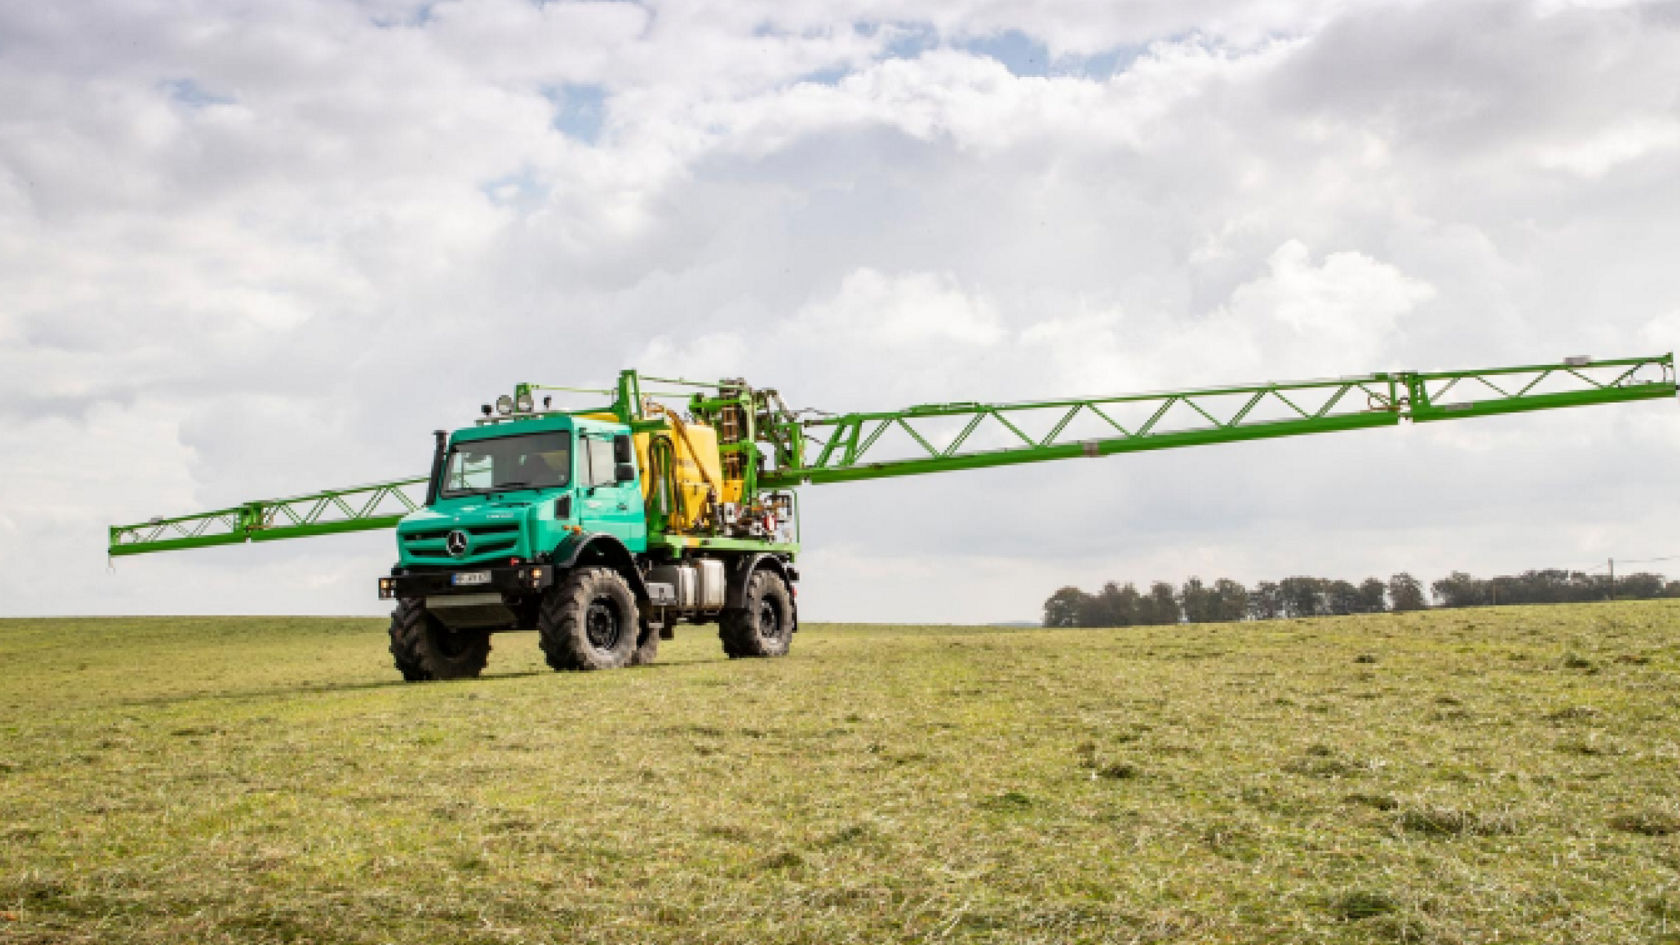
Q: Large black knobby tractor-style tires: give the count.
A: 4